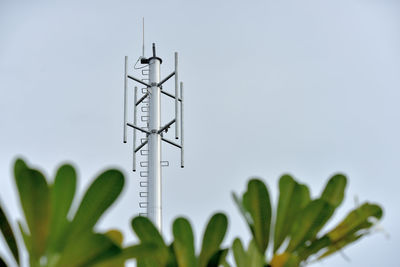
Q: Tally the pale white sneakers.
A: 0